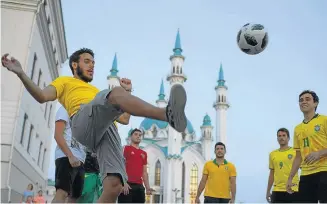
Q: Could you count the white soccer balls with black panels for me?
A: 1